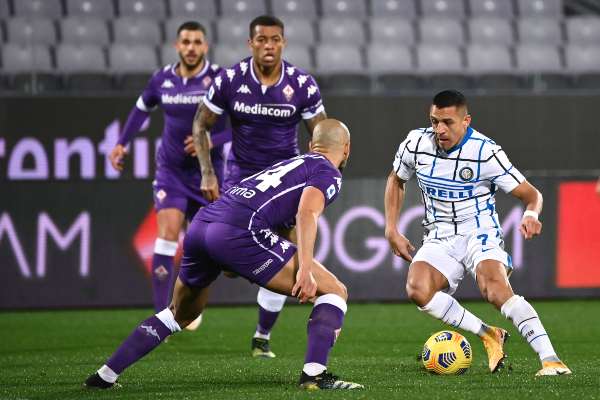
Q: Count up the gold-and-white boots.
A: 2